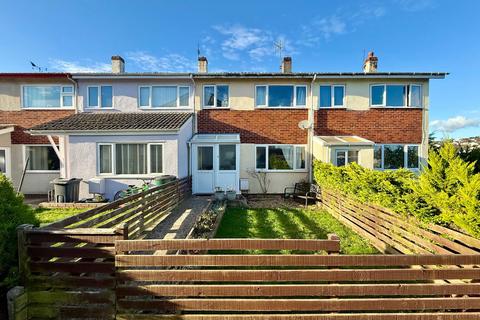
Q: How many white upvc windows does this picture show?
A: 11